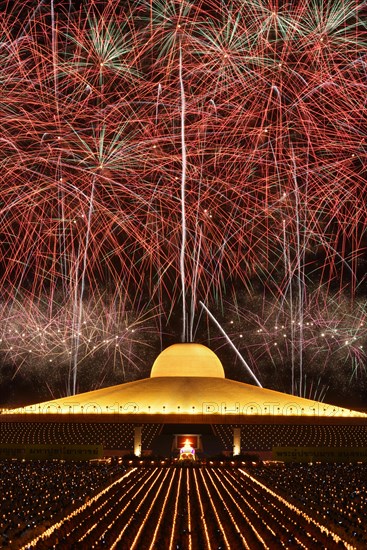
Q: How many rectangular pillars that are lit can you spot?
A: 2